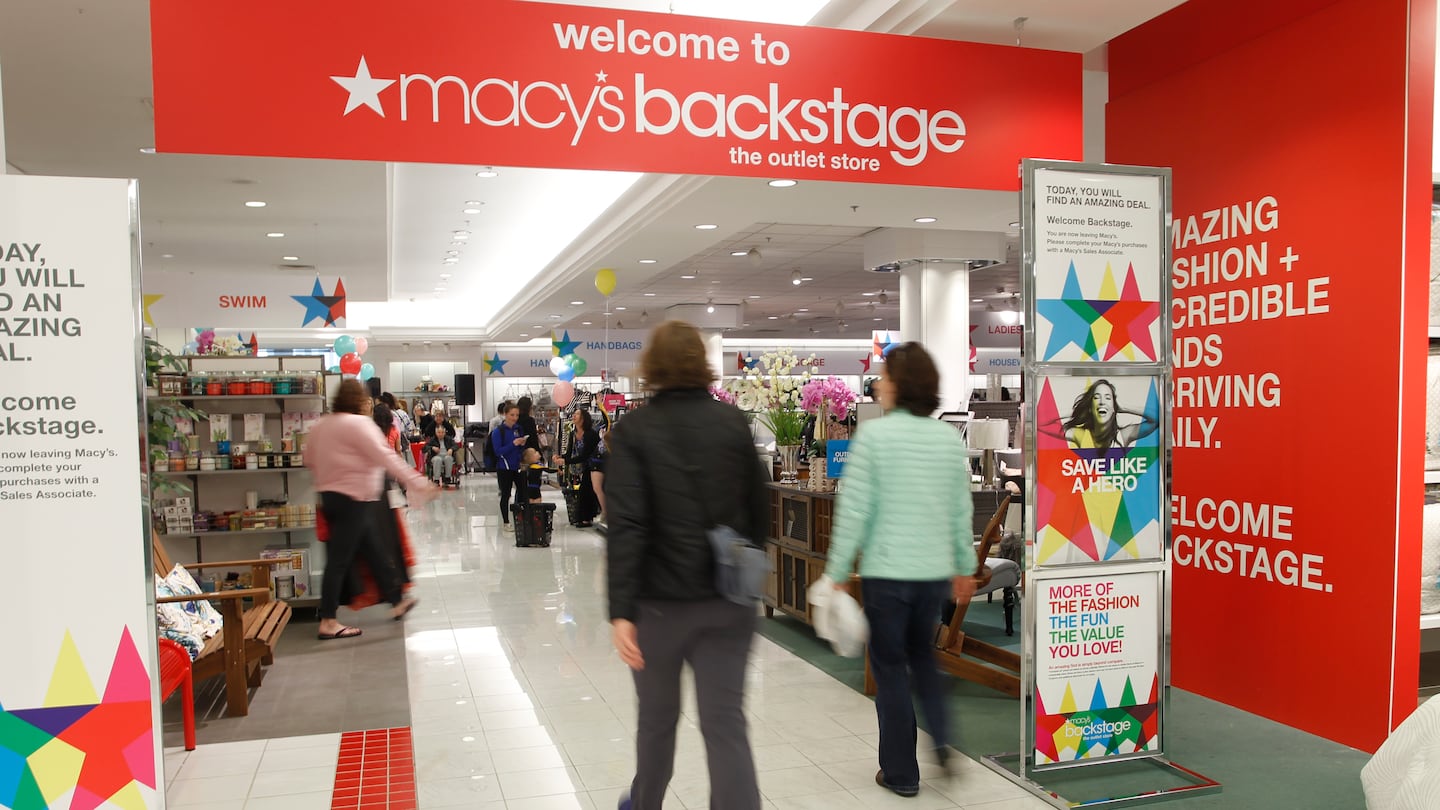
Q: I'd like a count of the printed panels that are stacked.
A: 3